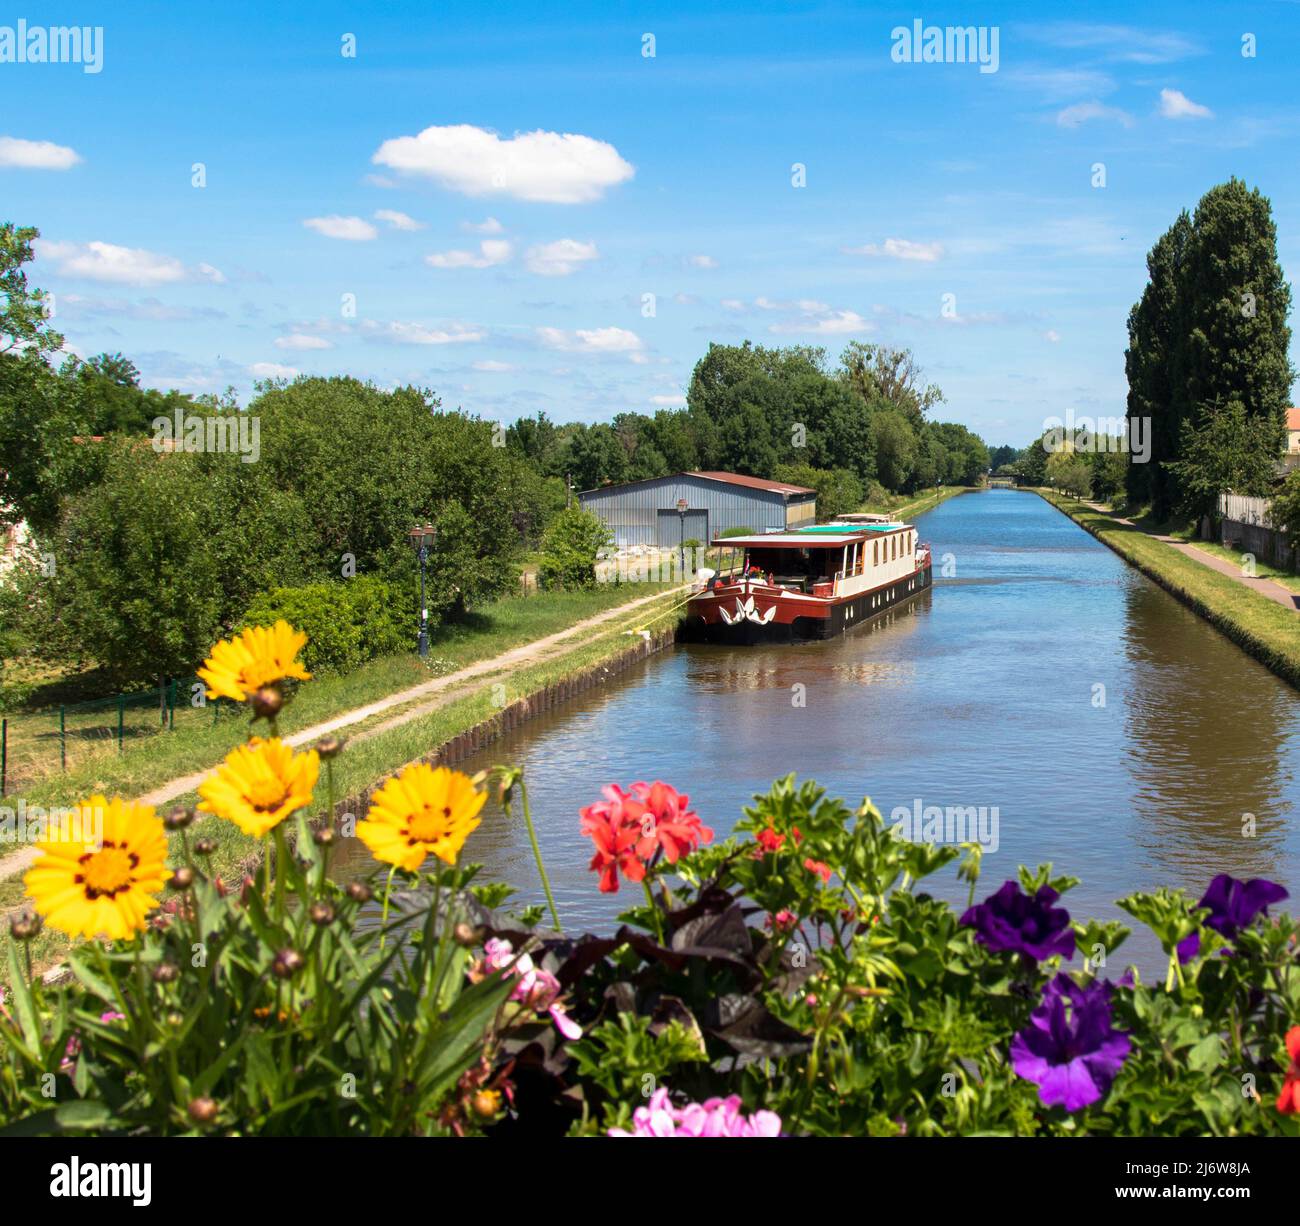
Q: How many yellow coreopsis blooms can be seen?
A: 4